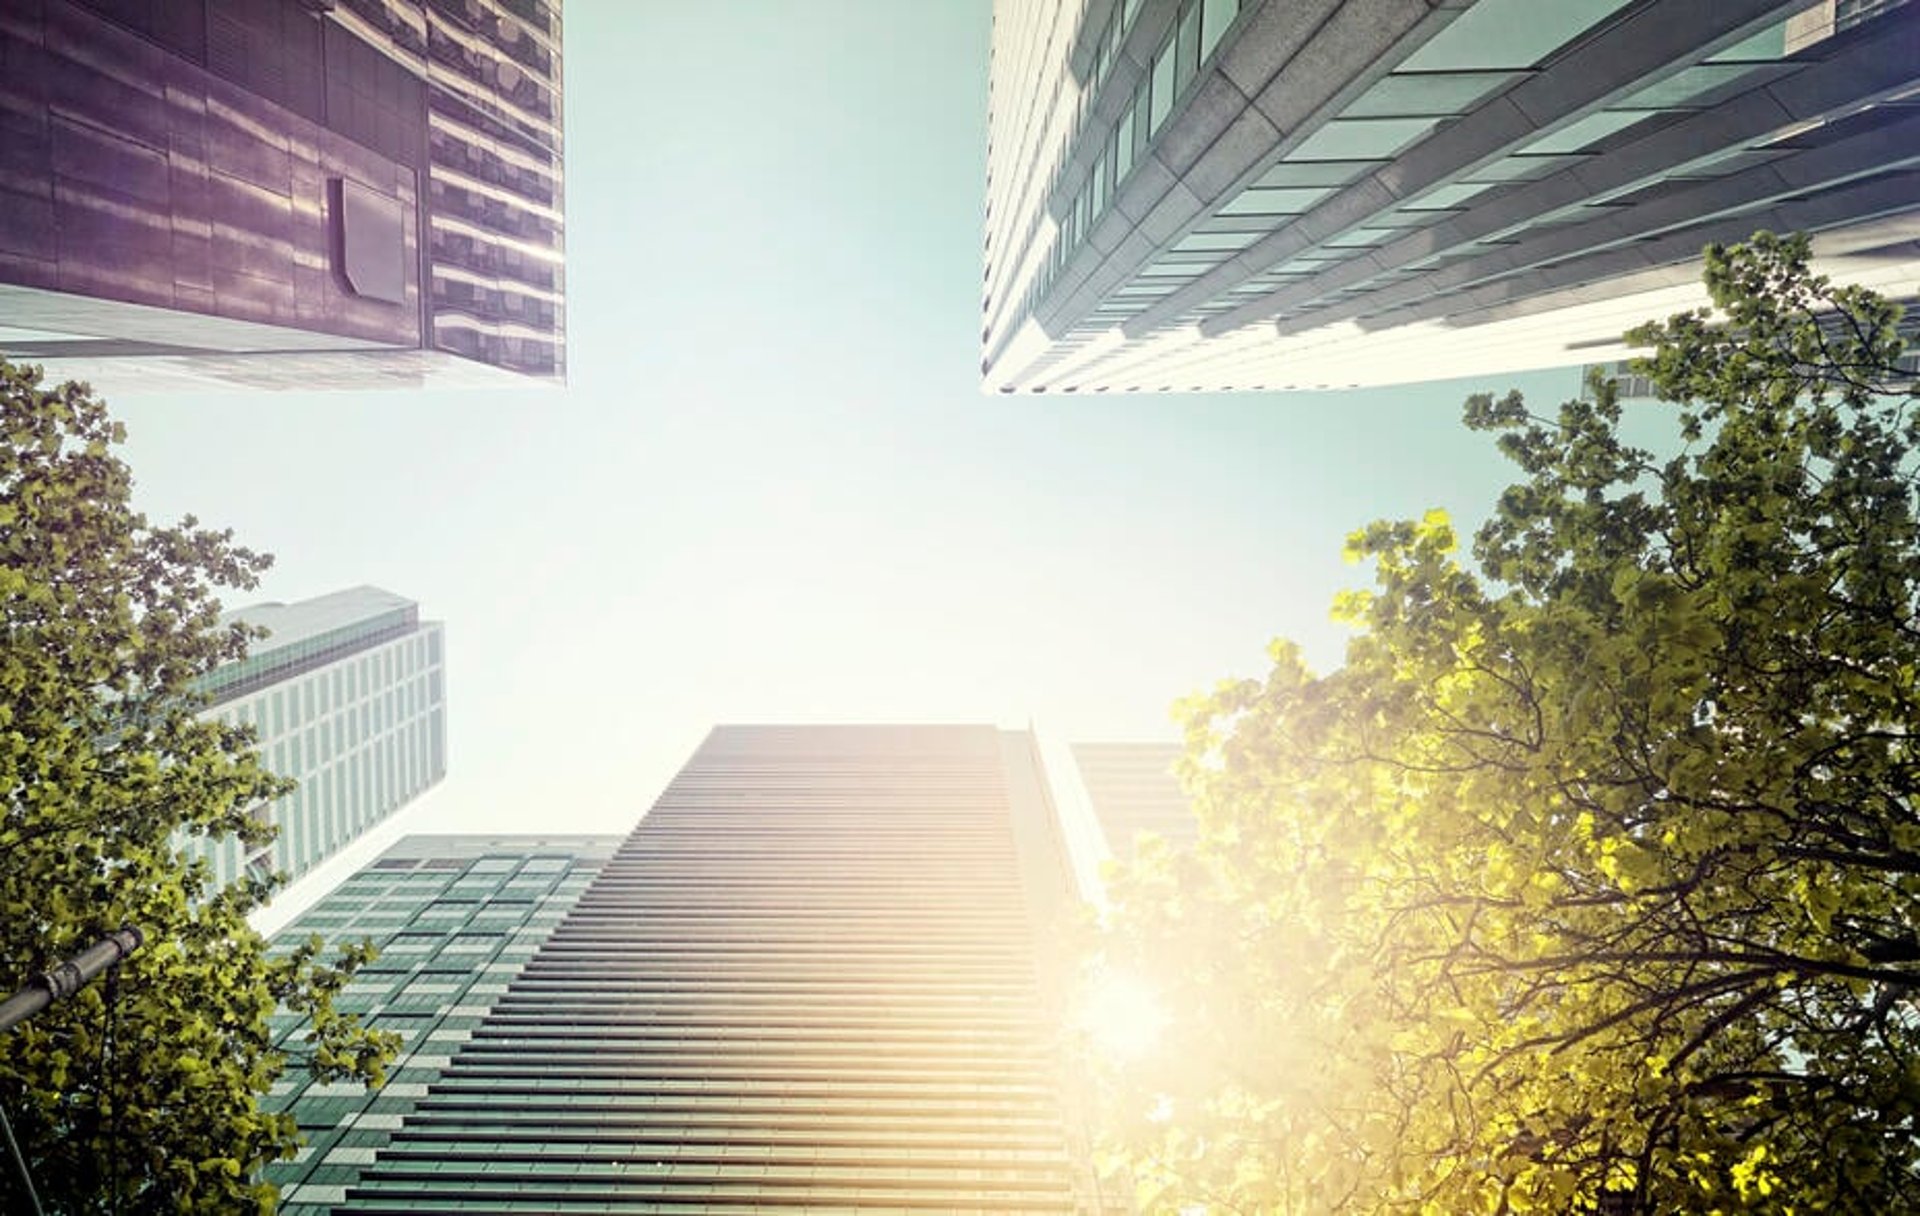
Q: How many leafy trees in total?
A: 2